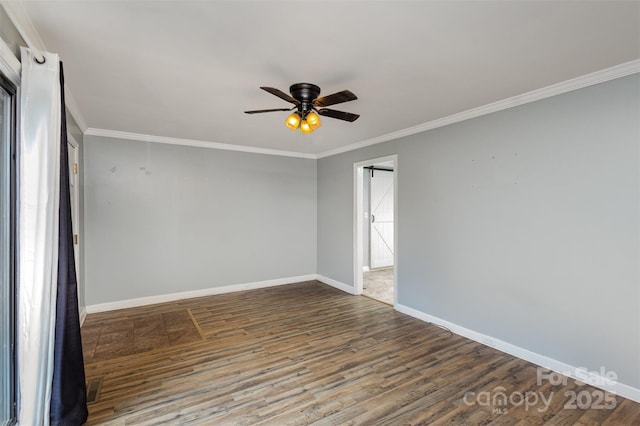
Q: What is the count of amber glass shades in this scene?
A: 3